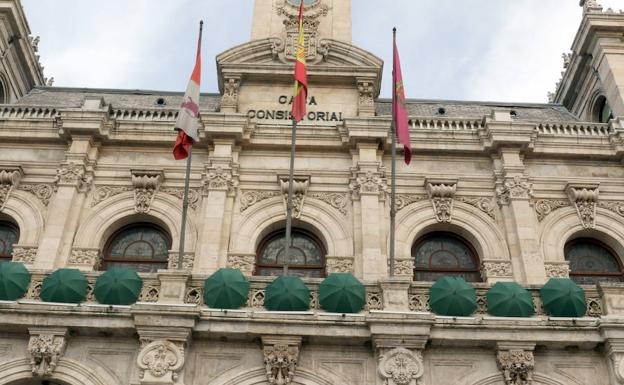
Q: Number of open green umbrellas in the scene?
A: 9